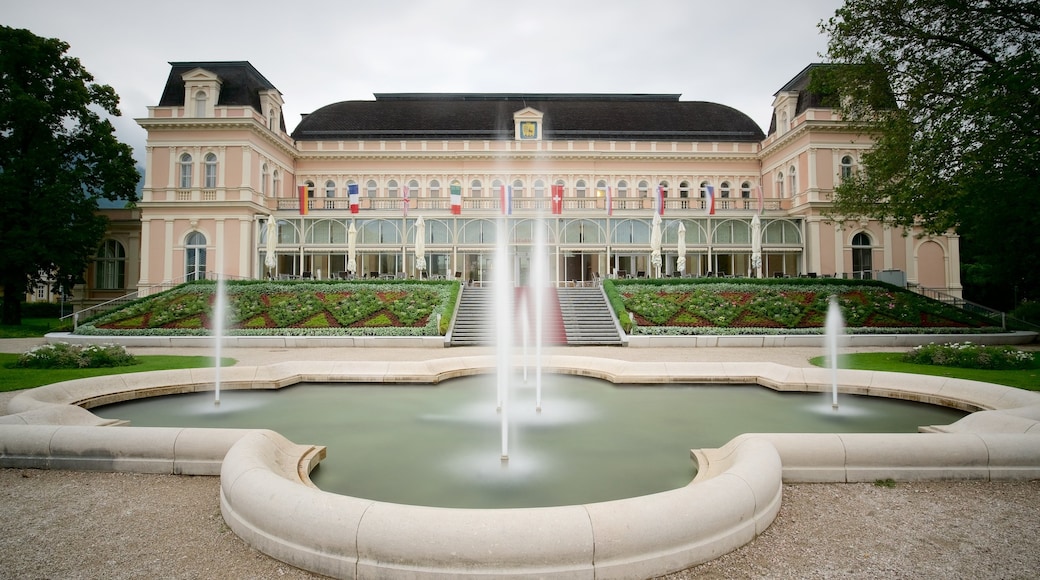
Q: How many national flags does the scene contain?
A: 10